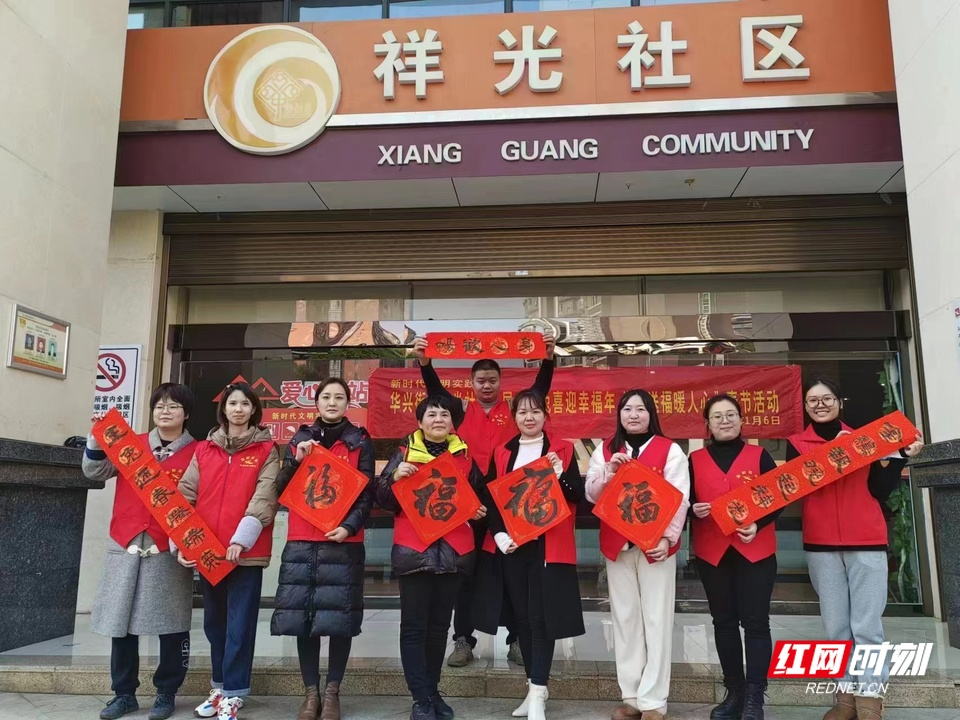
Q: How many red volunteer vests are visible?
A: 9